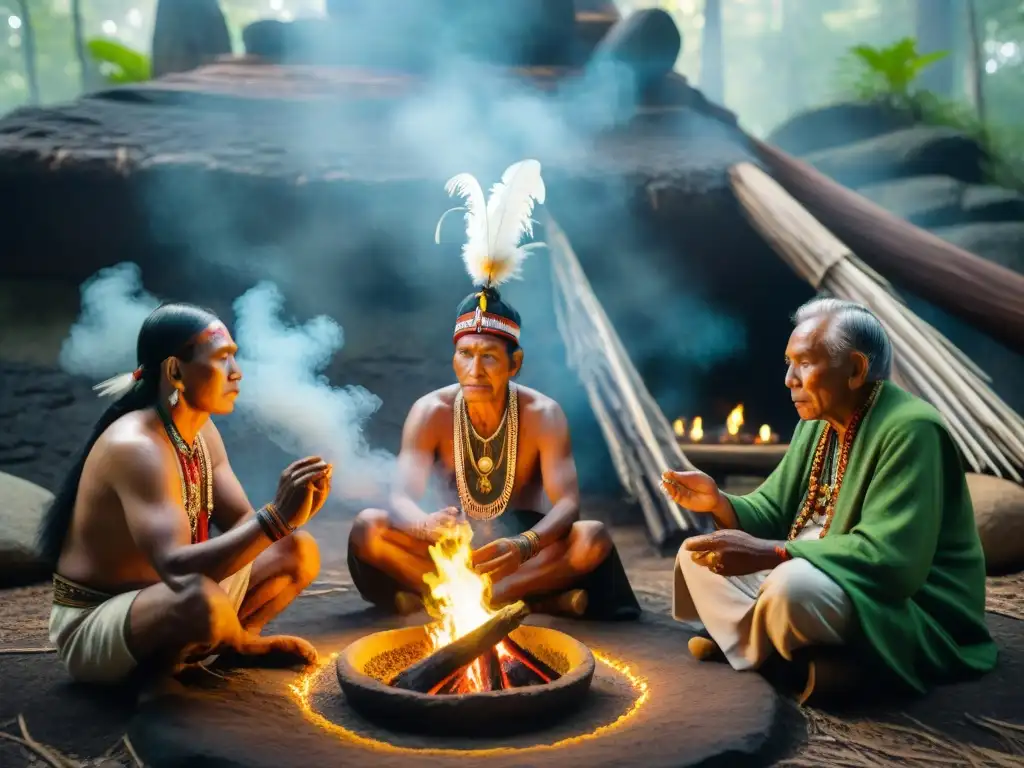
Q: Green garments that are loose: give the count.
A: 1